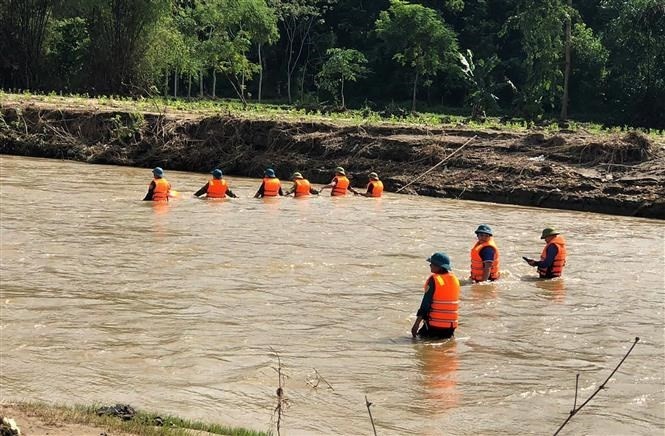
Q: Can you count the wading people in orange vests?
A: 9